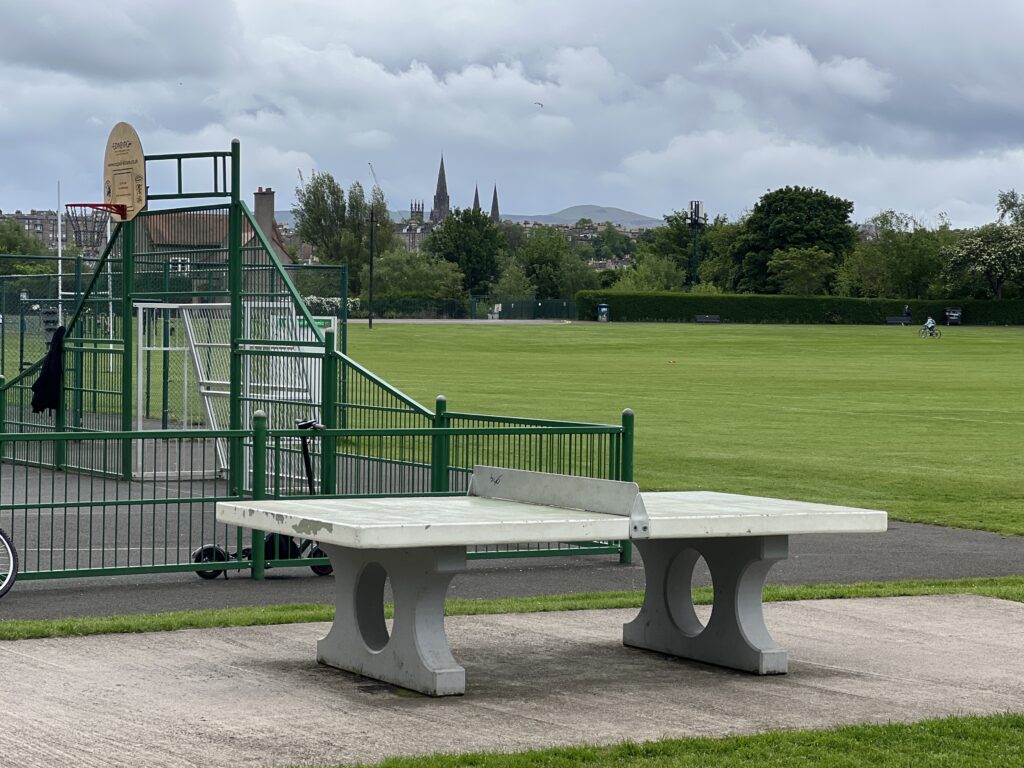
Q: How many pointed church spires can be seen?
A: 3